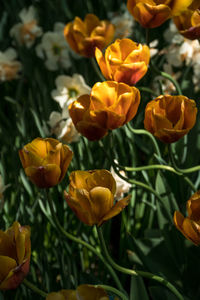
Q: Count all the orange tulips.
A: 12